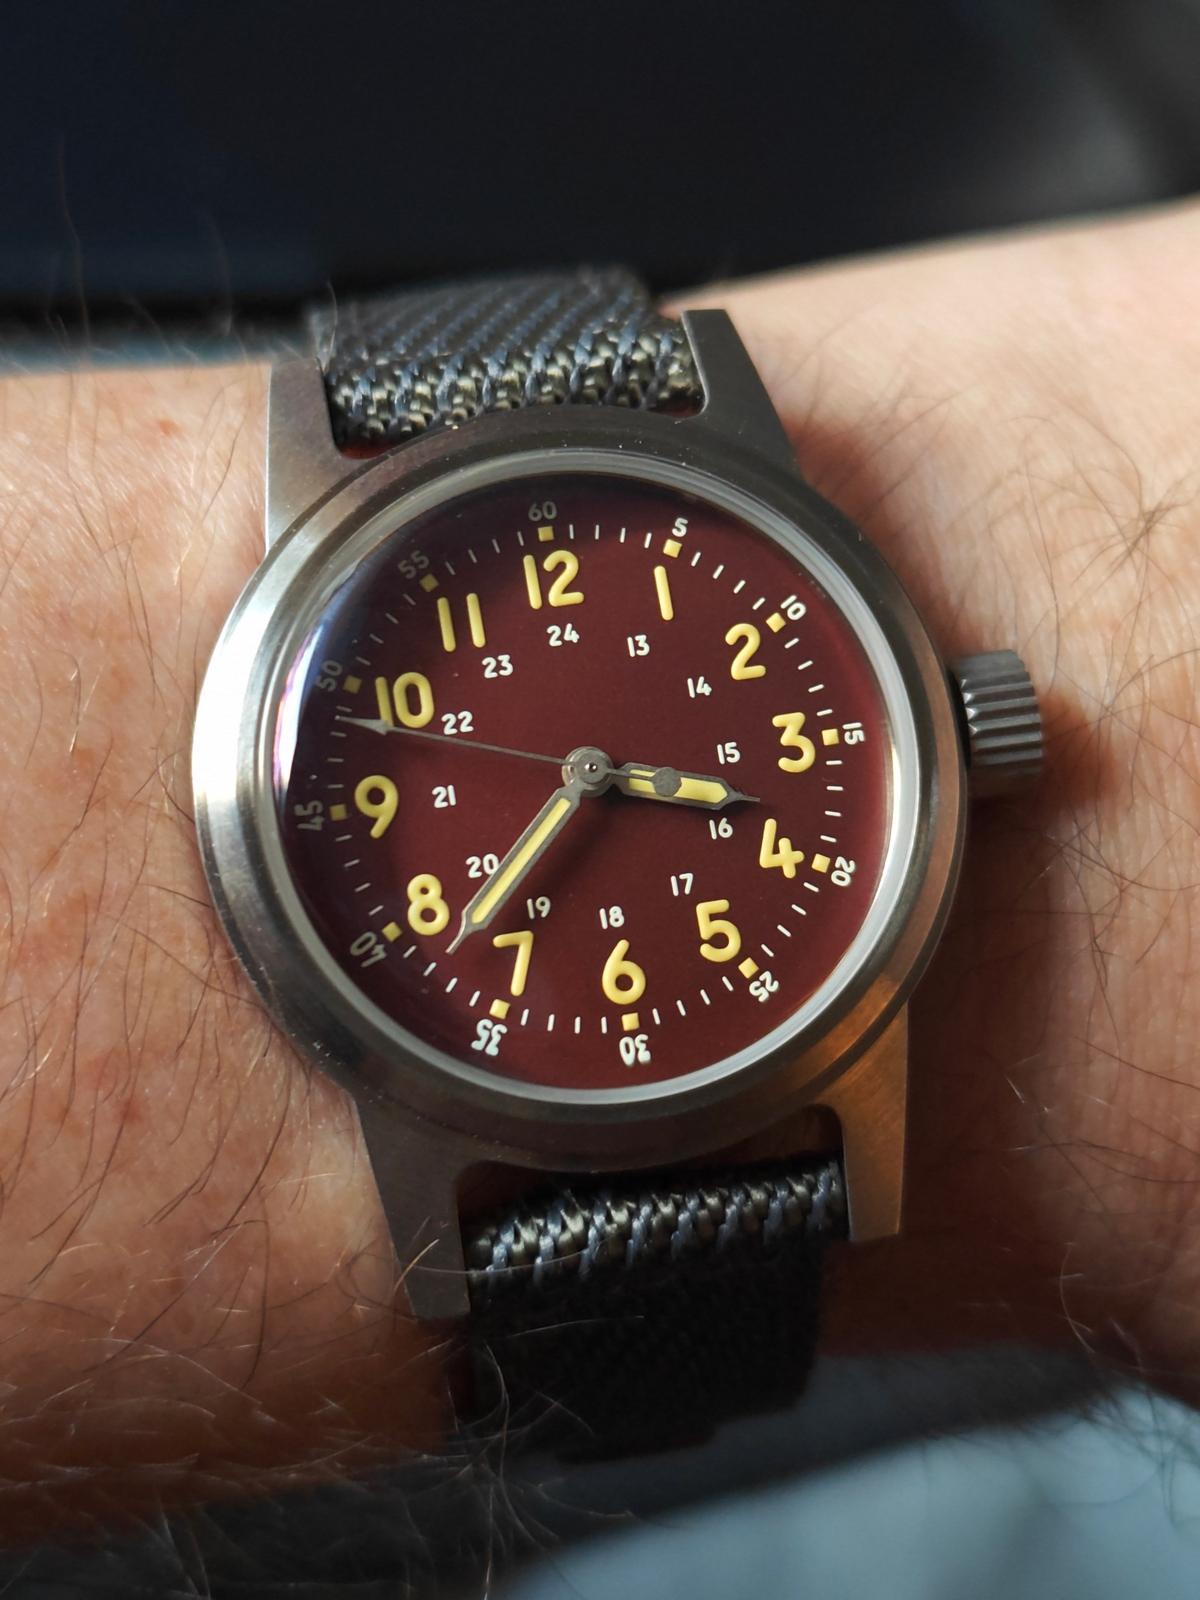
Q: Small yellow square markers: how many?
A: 12